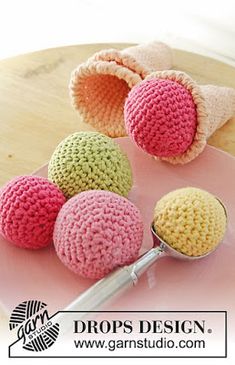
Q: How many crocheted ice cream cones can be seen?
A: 3